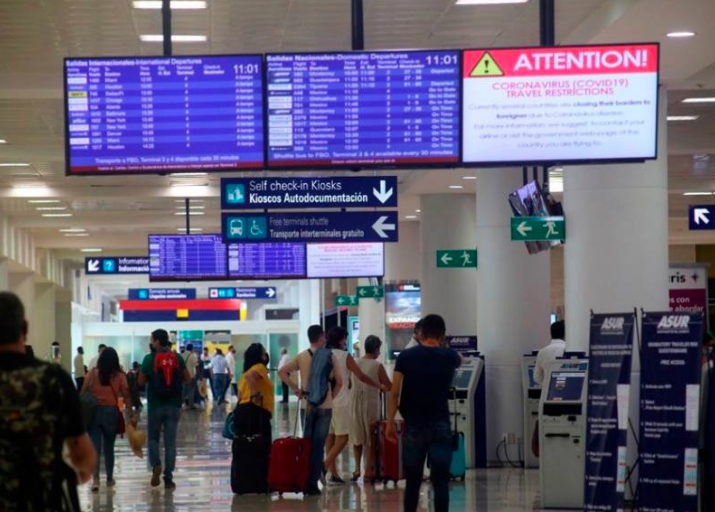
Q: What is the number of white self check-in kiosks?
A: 3